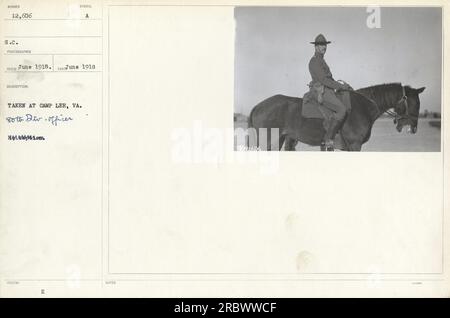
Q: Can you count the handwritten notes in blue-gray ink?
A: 1